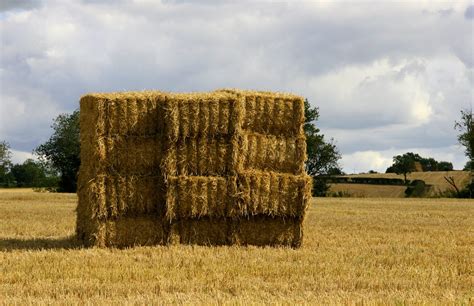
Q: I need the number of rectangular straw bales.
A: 12